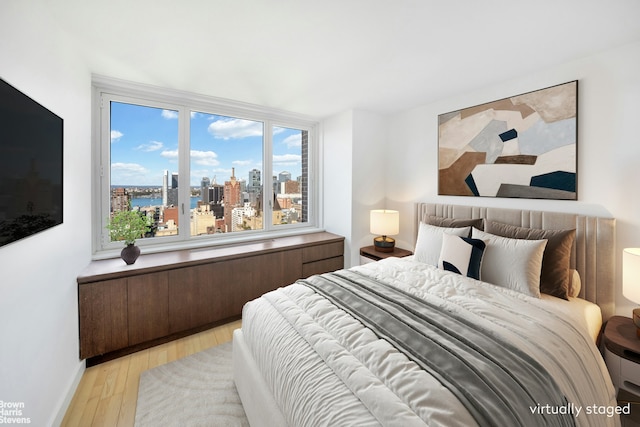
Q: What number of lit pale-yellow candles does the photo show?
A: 0